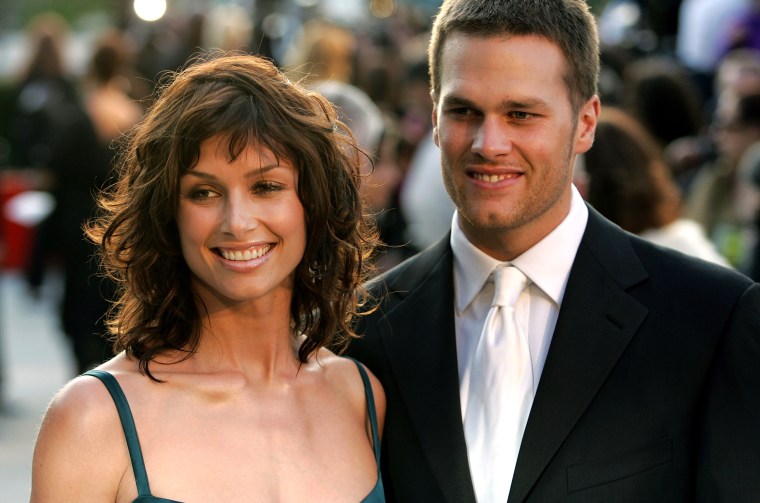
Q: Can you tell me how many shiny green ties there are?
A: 0